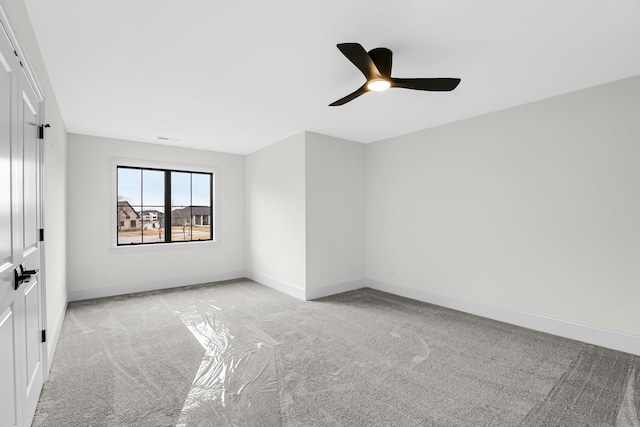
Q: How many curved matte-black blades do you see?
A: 3